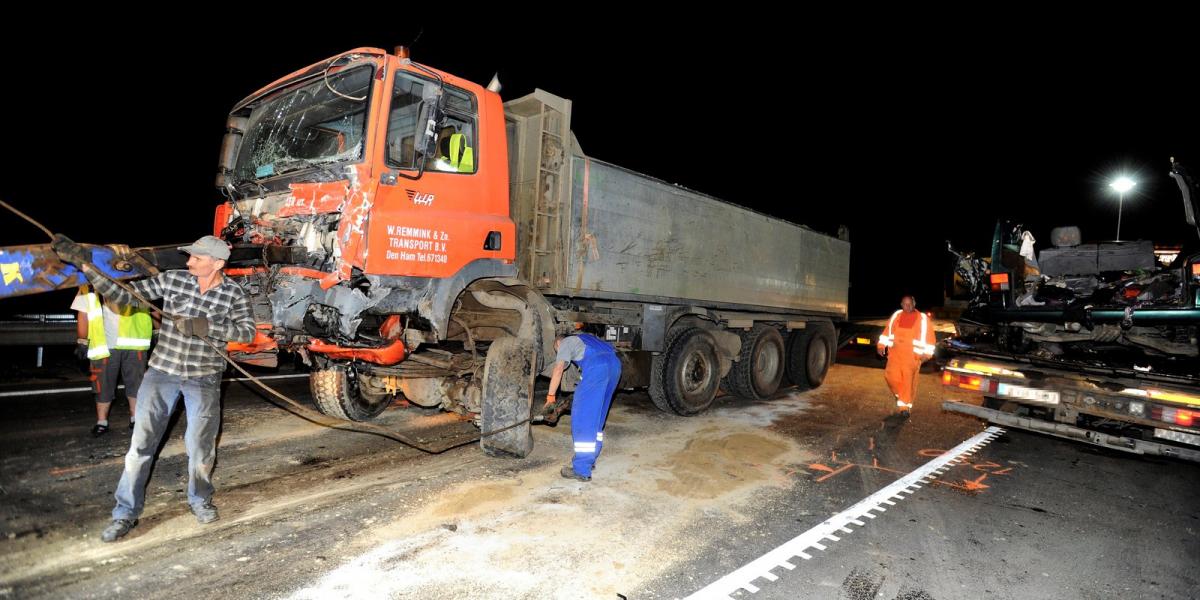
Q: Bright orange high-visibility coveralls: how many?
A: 1